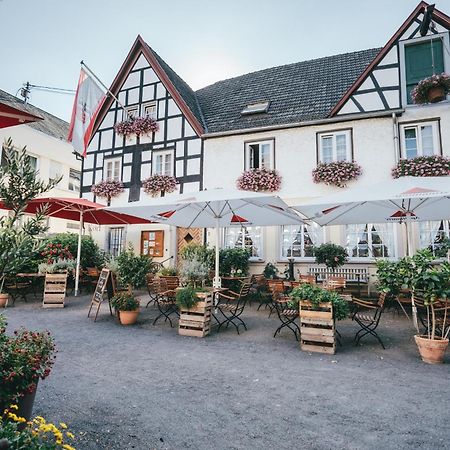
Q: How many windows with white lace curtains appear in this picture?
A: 4